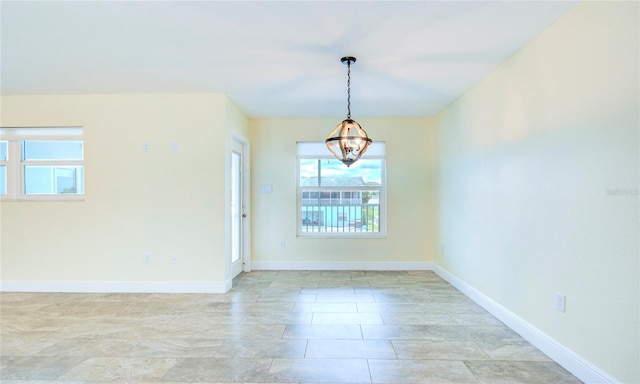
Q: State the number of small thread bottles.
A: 0